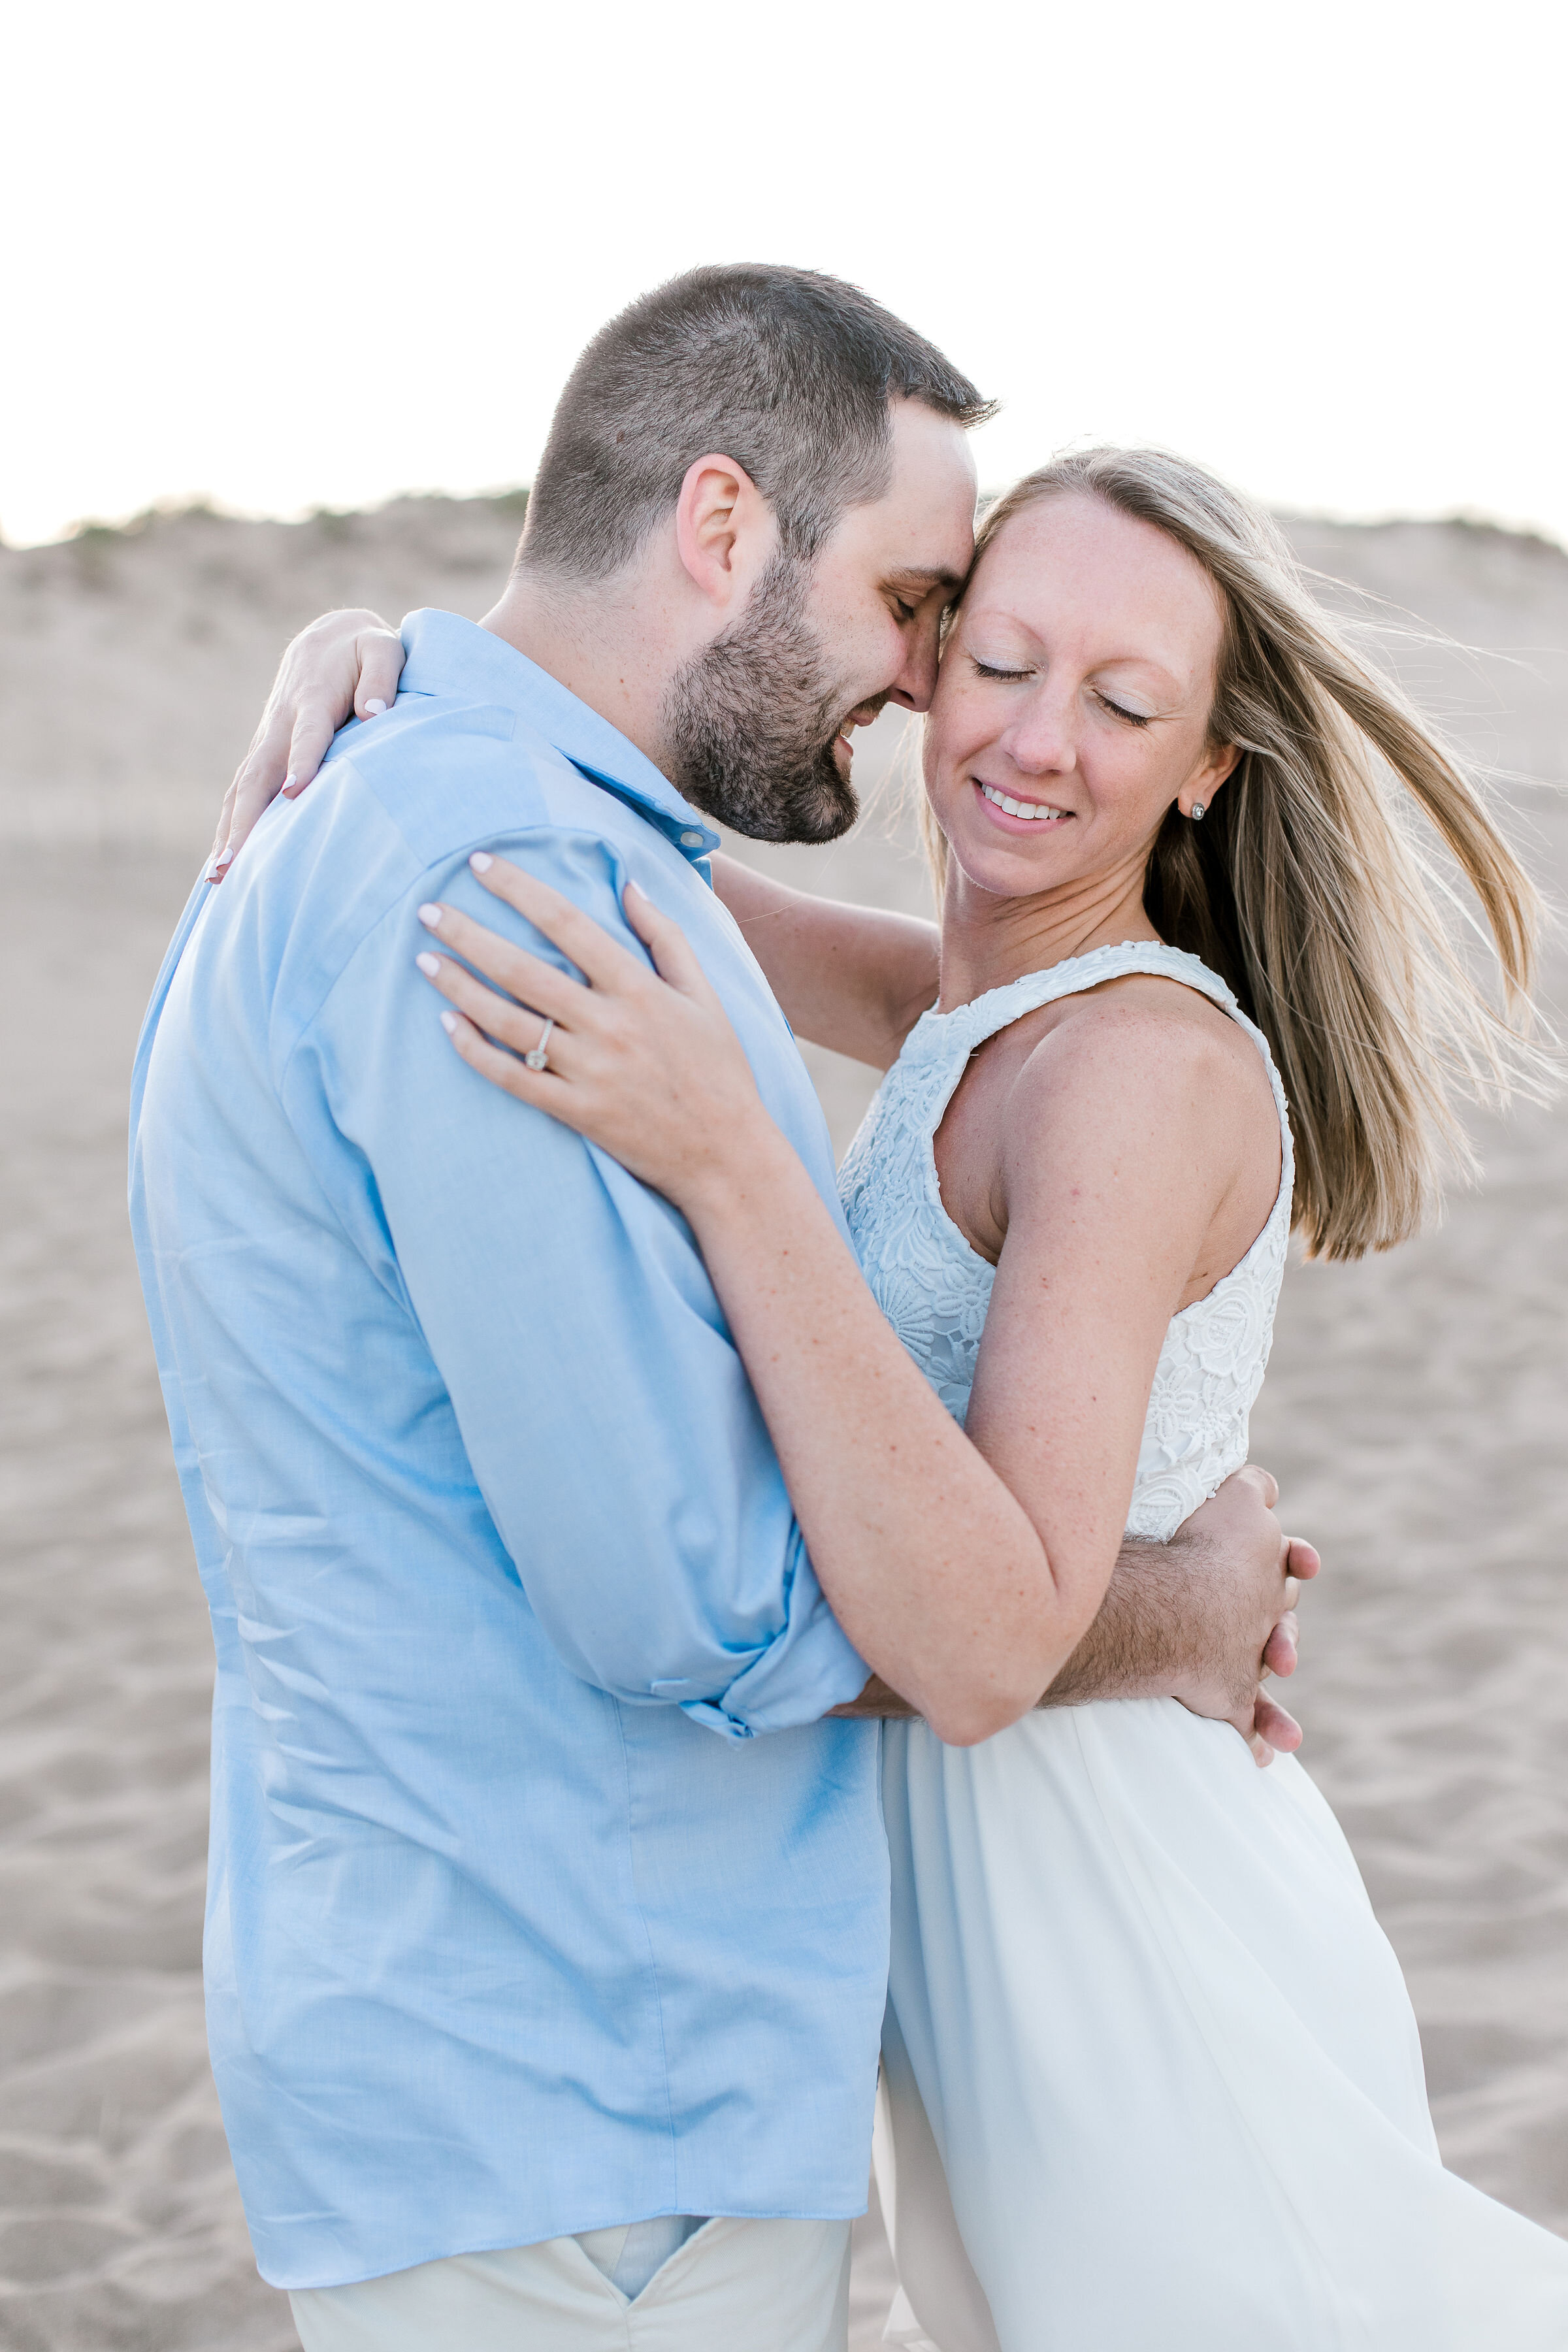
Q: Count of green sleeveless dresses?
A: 0